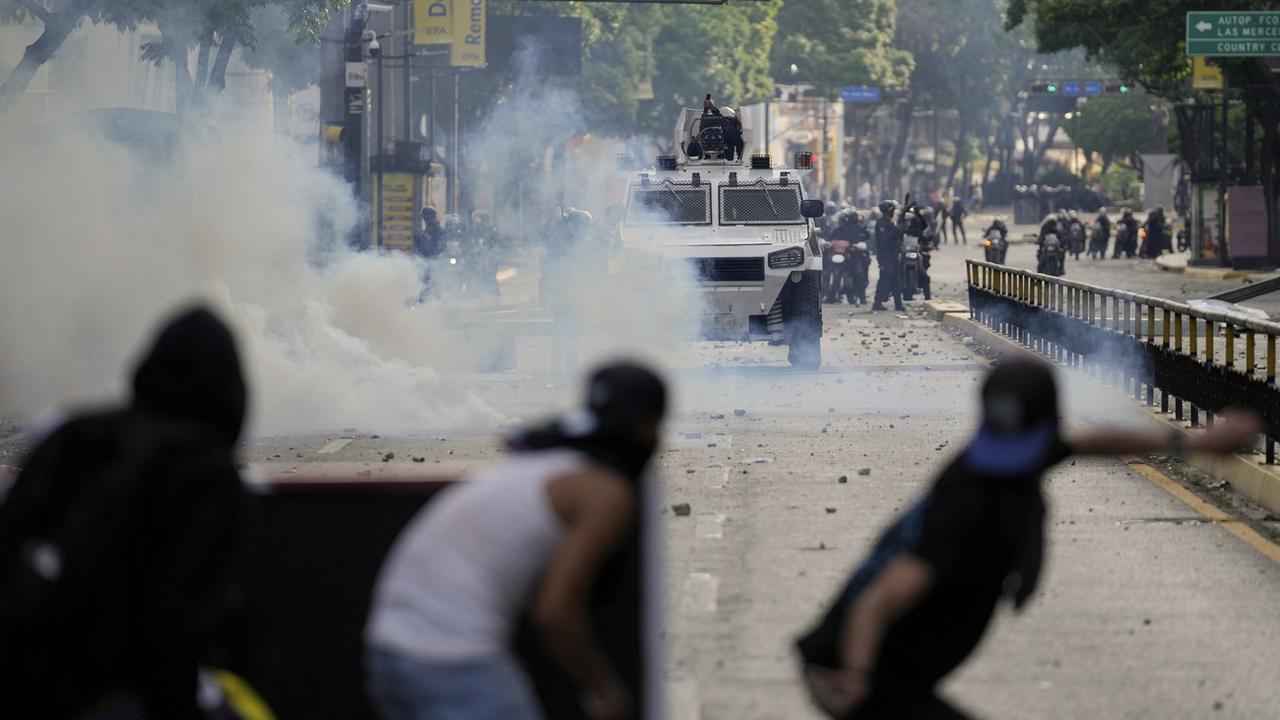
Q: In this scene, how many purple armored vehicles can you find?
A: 0